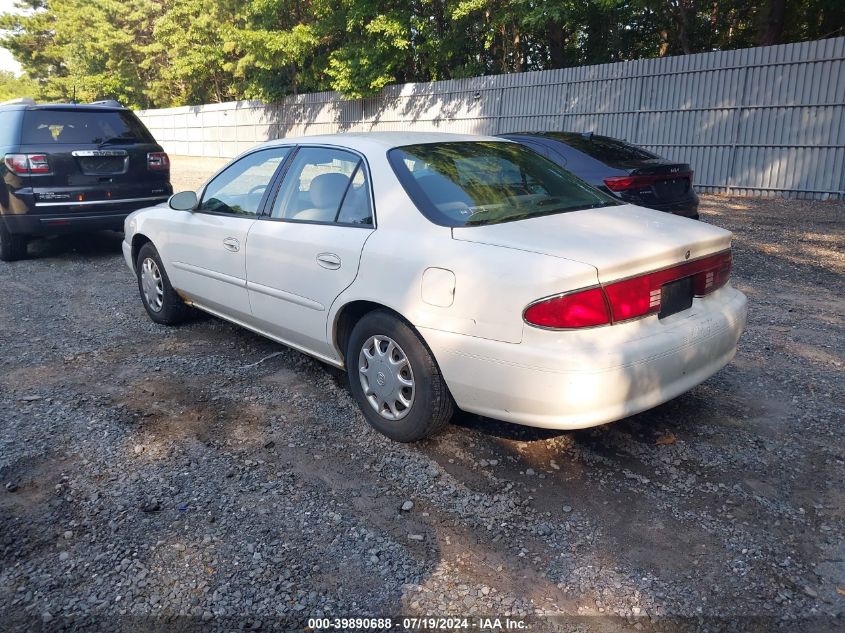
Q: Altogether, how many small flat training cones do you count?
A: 0